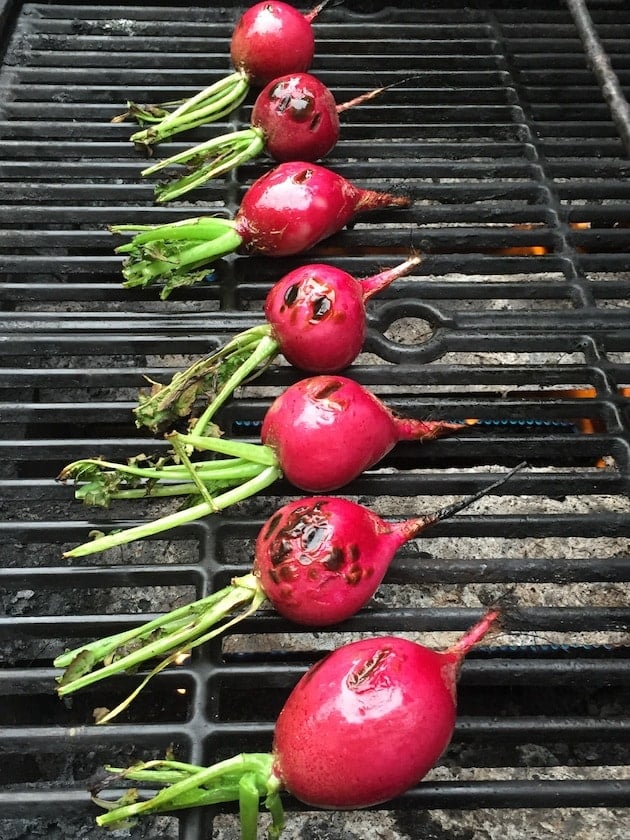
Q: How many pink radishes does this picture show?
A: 7